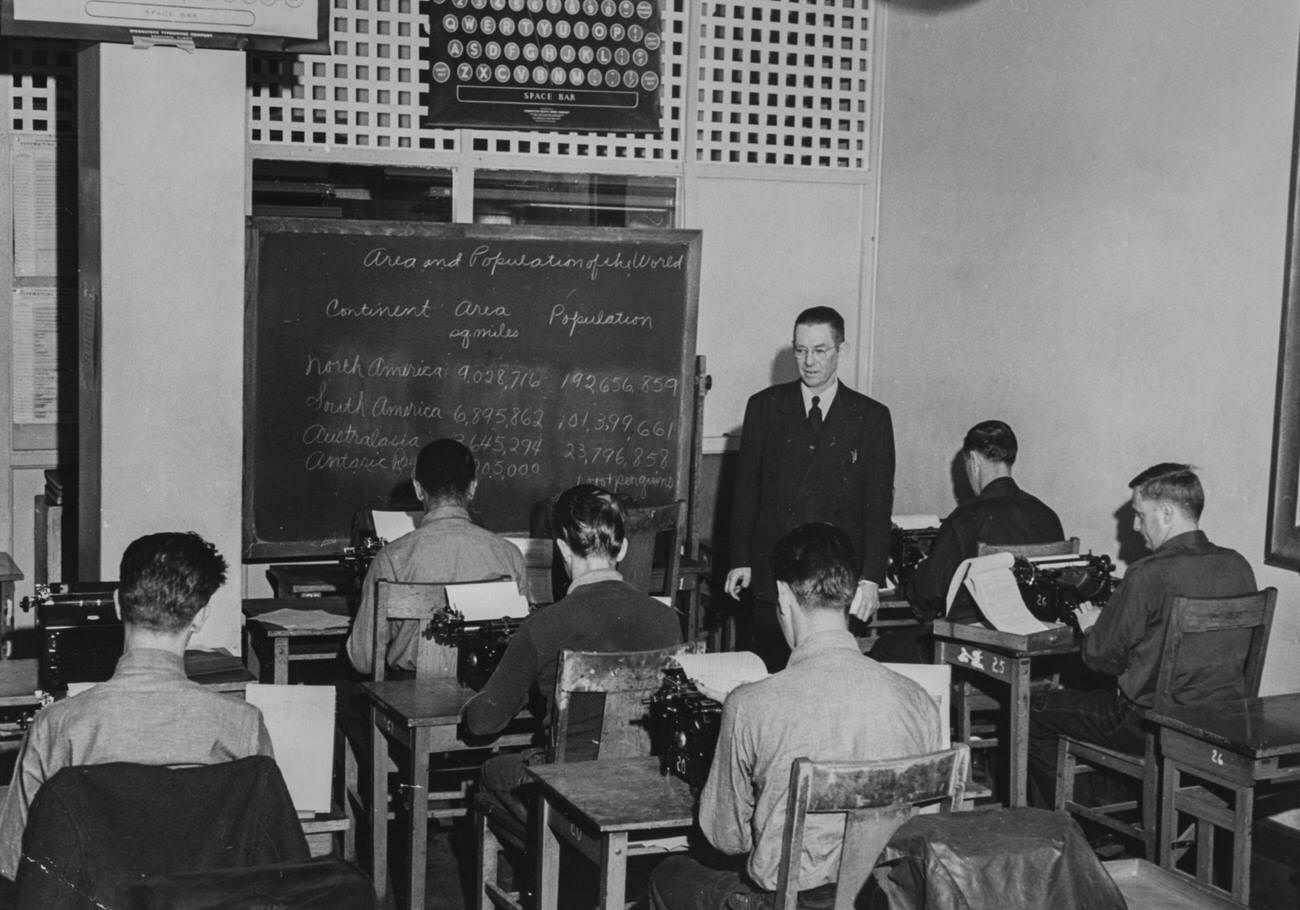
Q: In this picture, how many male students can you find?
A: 6